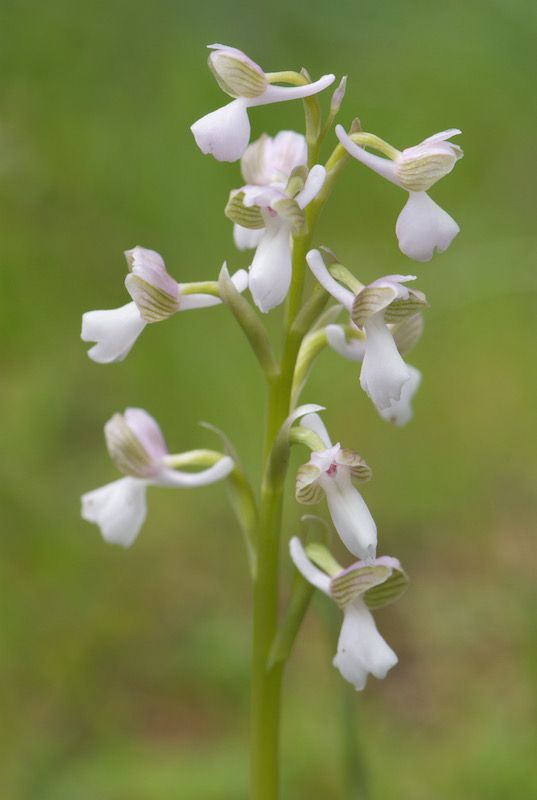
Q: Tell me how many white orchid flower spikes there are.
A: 1